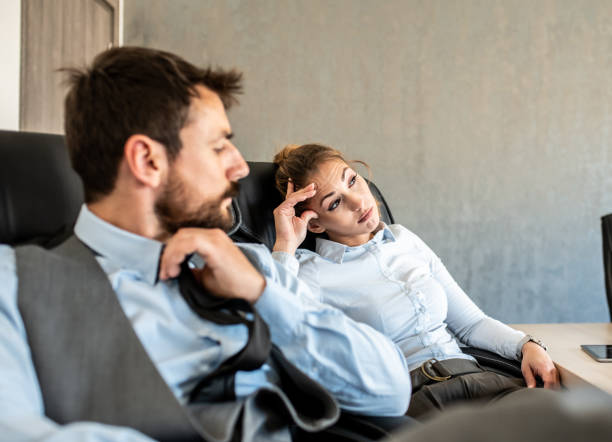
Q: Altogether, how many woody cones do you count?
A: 0